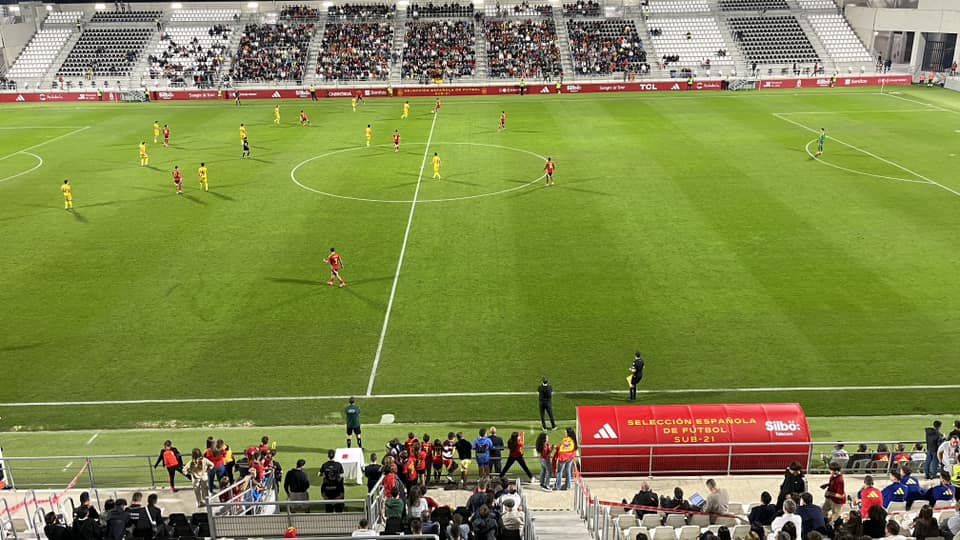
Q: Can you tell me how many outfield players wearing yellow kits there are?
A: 10